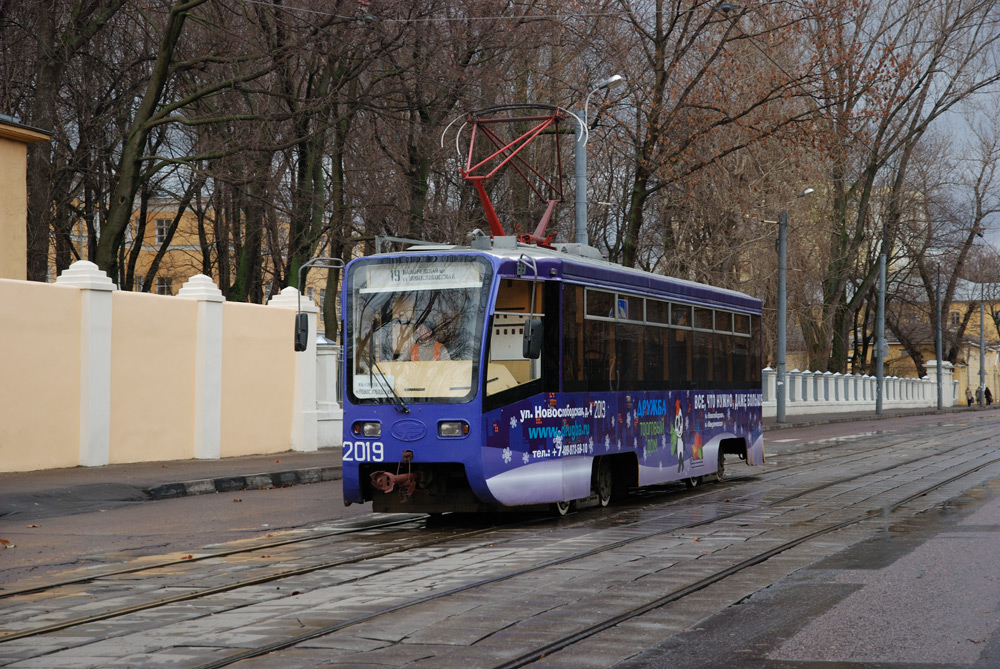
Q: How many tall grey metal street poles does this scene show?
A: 5